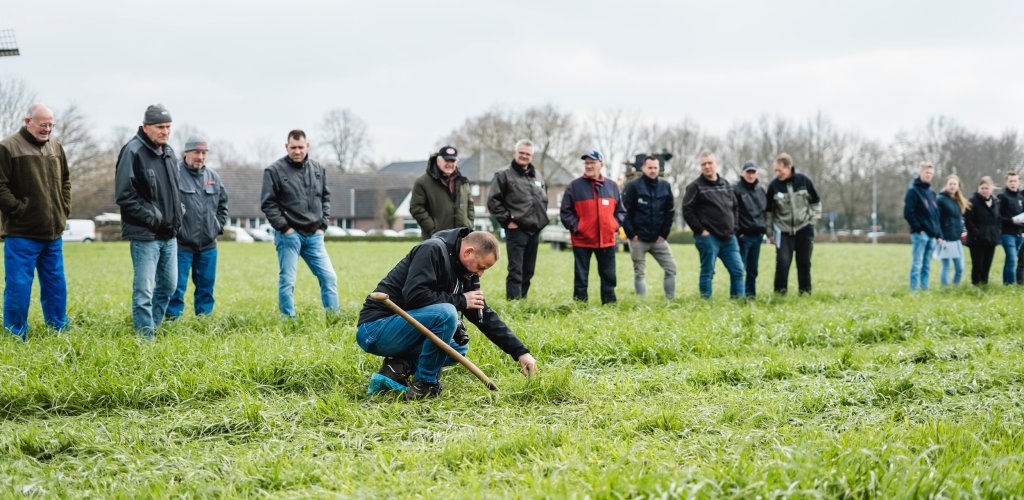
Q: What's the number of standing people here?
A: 15